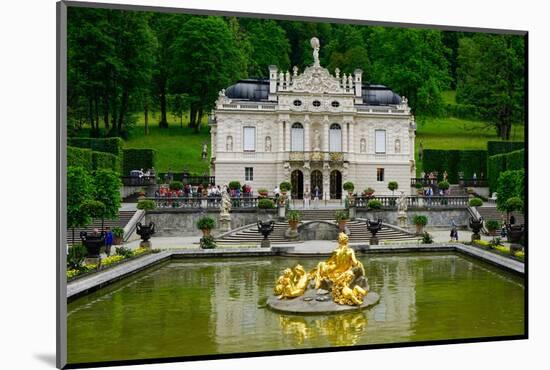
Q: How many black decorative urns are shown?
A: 6